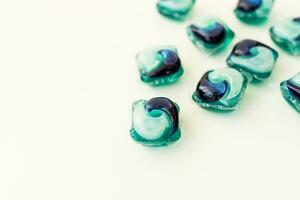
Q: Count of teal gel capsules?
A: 9